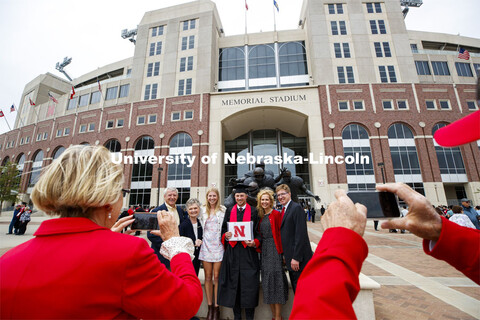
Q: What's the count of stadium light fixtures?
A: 3